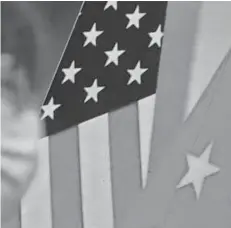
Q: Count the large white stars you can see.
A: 1